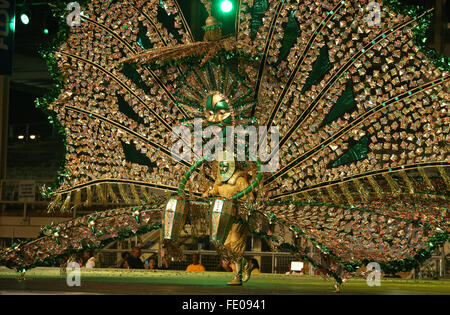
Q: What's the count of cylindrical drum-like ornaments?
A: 2